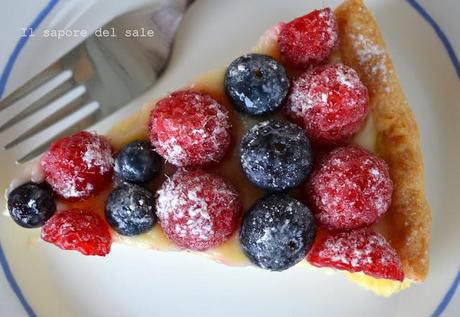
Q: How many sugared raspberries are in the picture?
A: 8